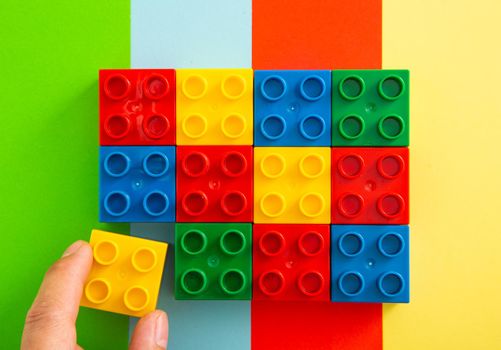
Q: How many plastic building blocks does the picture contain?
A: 12